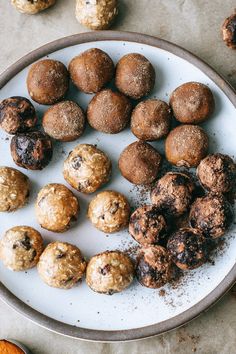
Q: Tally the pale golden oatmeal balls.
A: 9